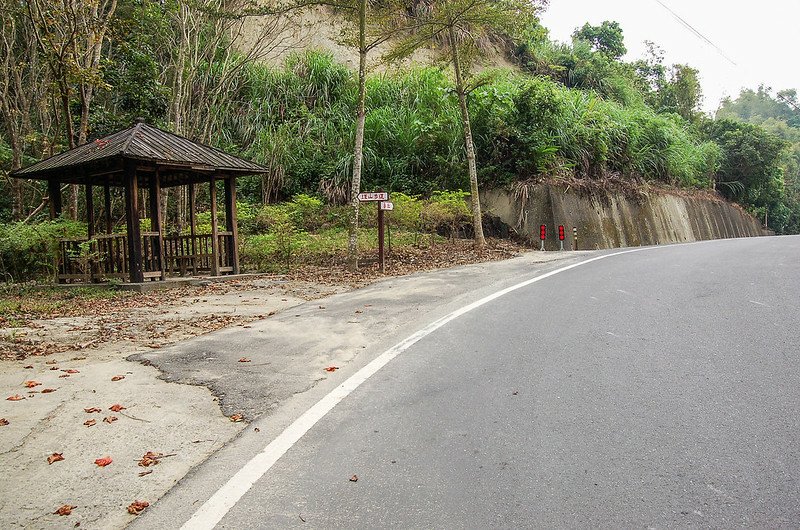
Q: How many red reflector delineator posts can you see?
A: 2